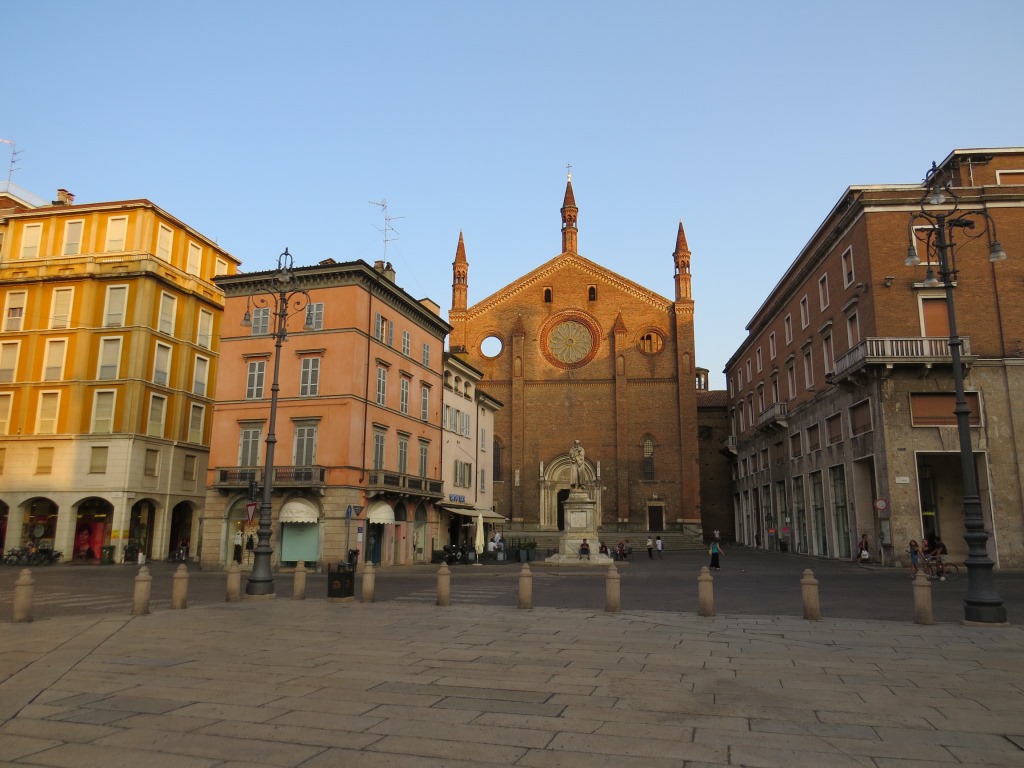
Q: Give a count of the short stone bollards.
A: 12